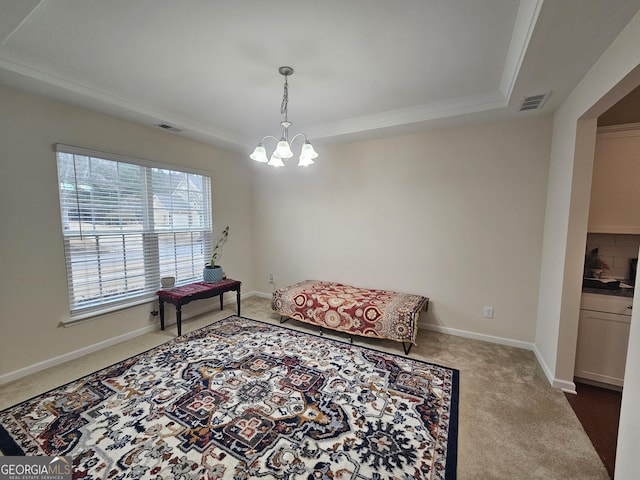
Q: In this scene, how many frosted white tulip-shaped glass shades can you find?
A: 5